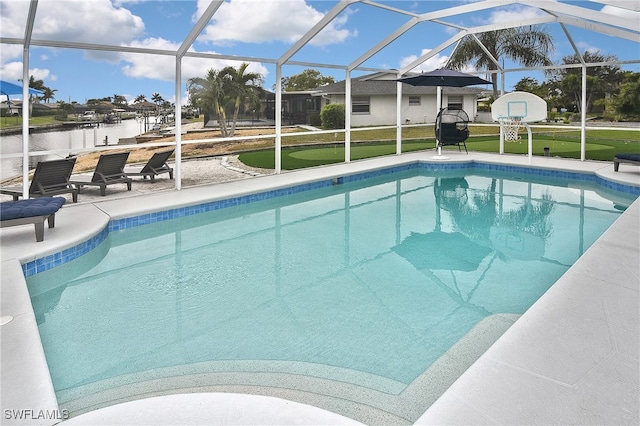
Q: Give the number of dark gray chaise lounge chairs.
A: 3